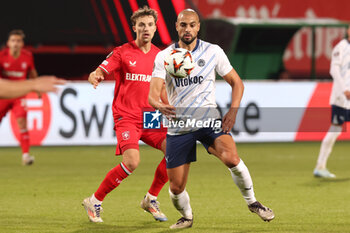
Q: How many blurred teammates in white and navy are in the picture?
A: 1